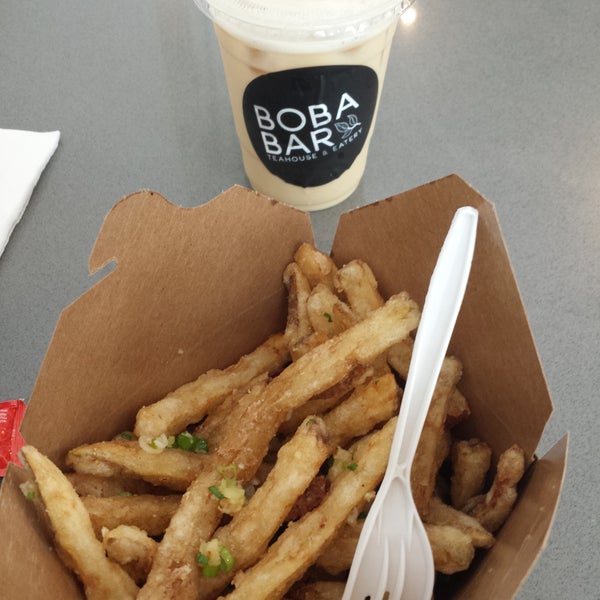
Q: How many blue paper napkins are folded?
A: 0